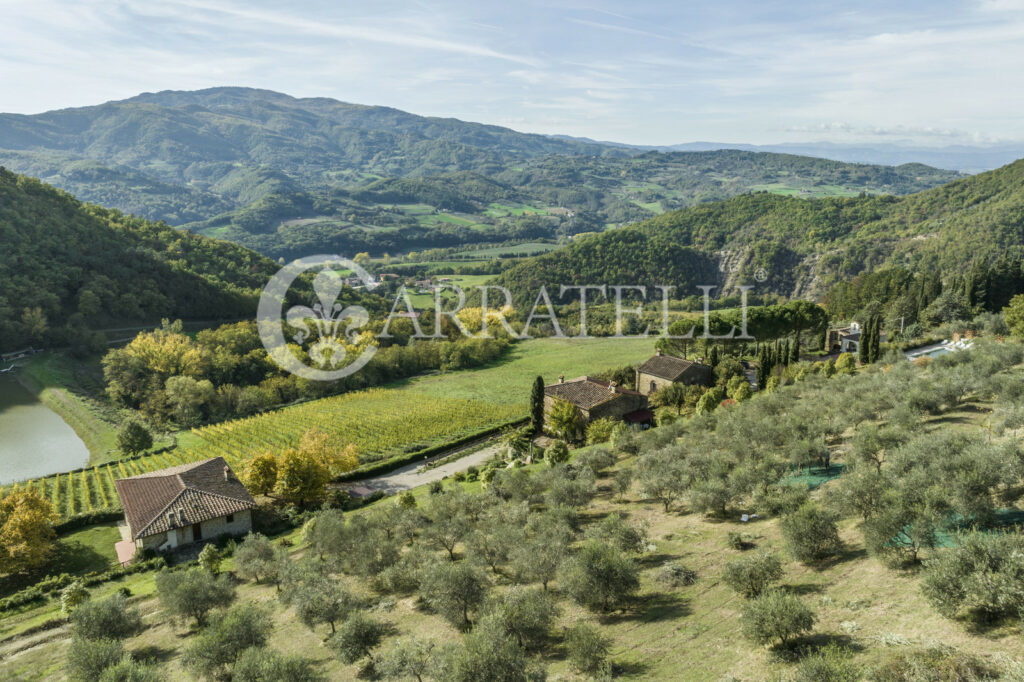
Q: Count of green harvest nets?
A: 2